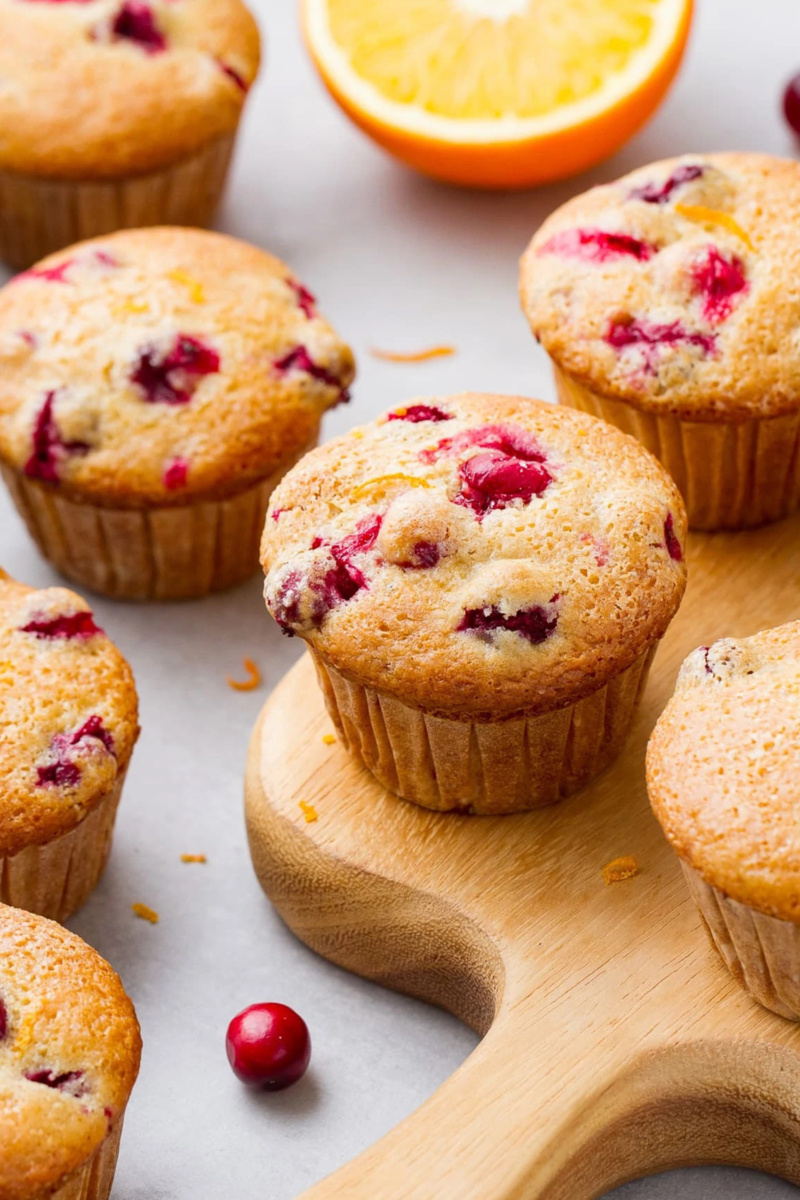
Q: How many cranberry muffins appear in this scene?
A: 7